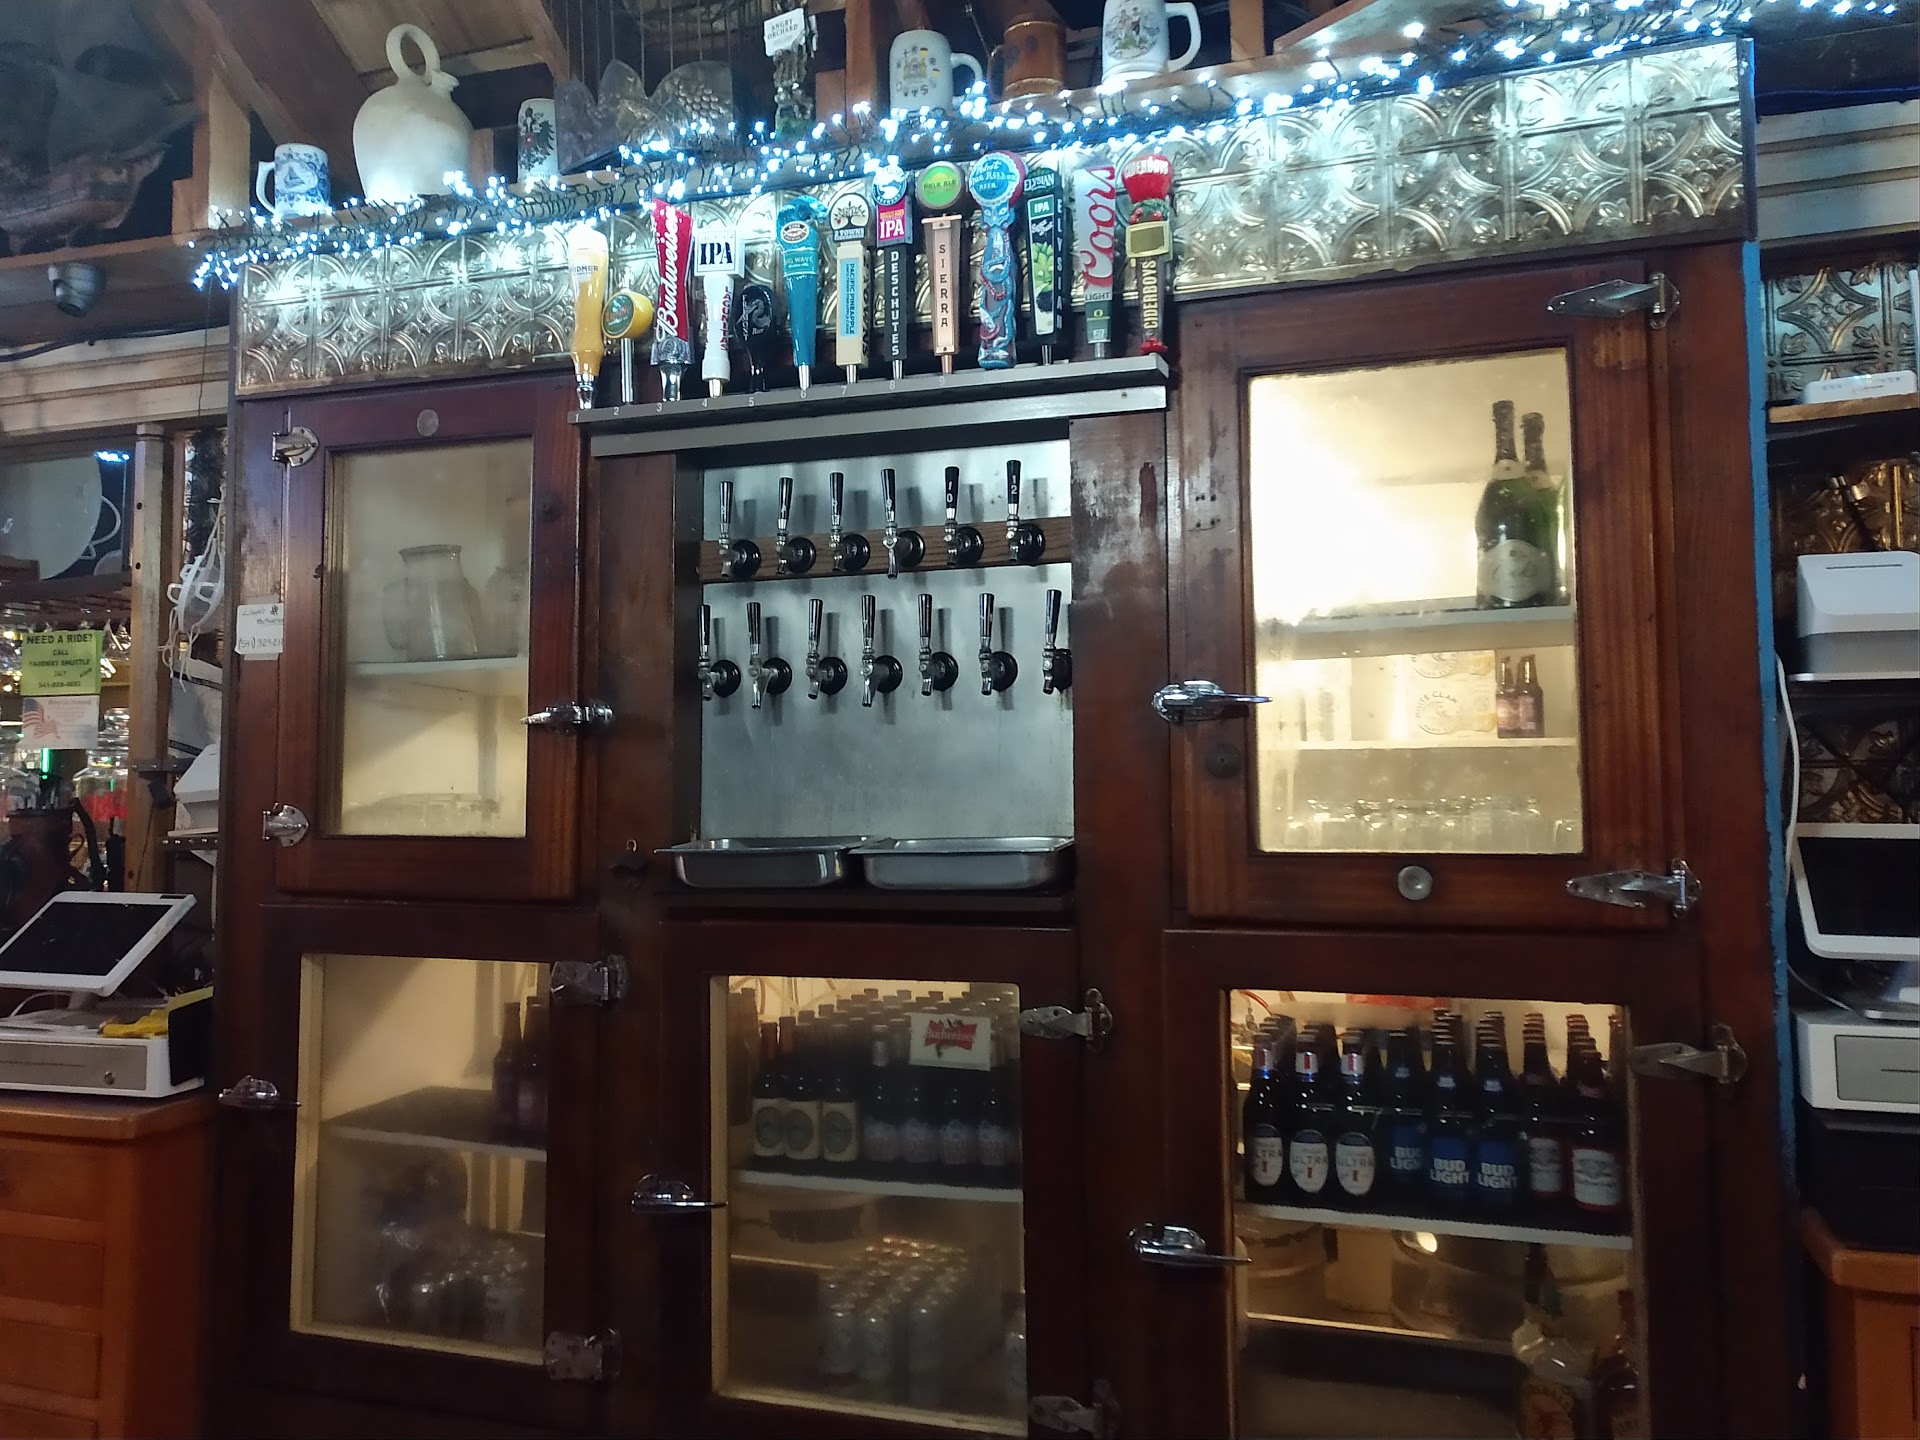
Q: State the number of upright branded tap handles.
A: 13